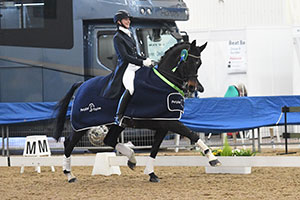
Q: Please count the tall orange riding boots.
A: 0